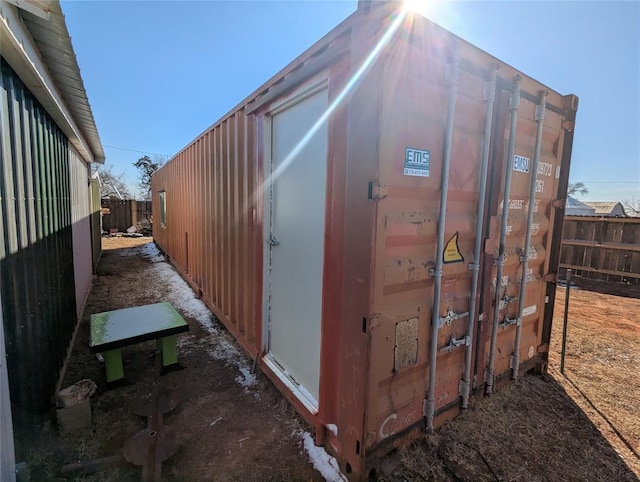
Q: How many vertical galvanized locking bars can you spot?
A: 4